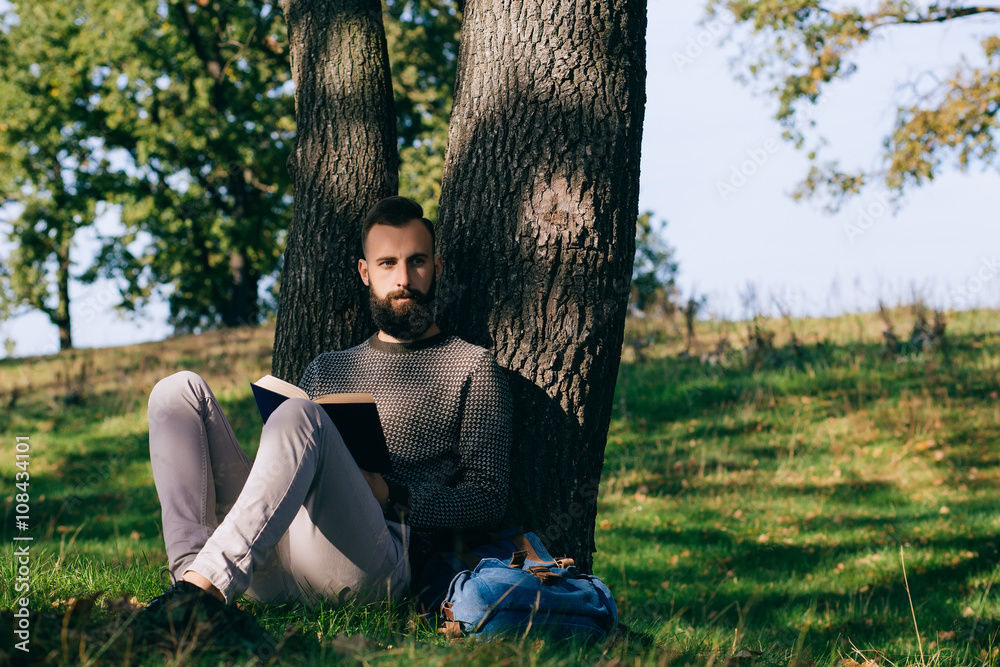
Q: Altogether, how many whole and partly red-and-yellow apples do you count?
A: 0